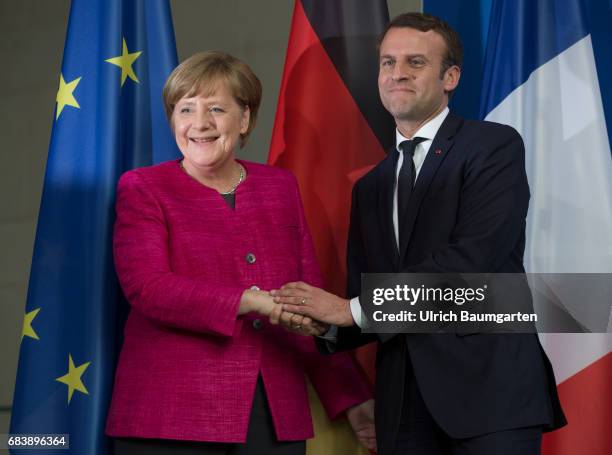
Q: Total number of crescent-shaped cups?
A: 0